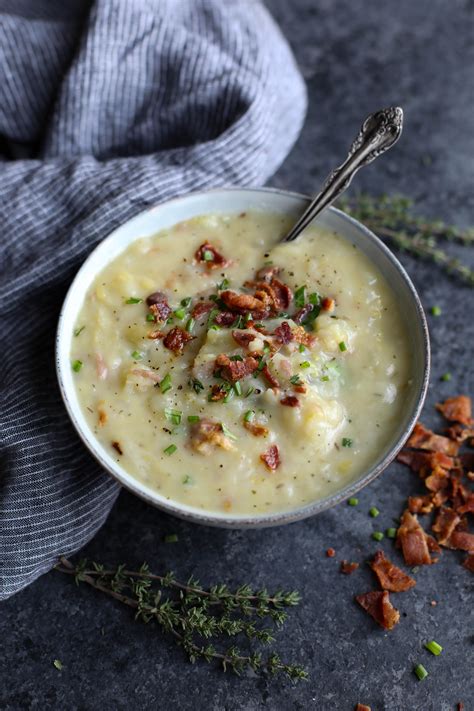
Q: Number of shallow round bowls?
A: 1